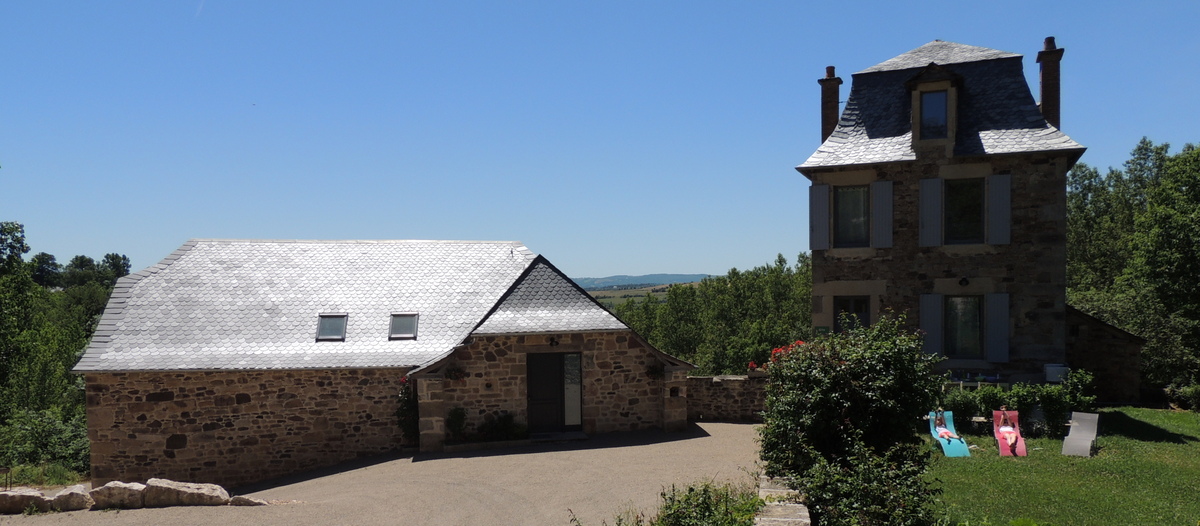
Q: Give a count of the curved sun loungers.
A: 3